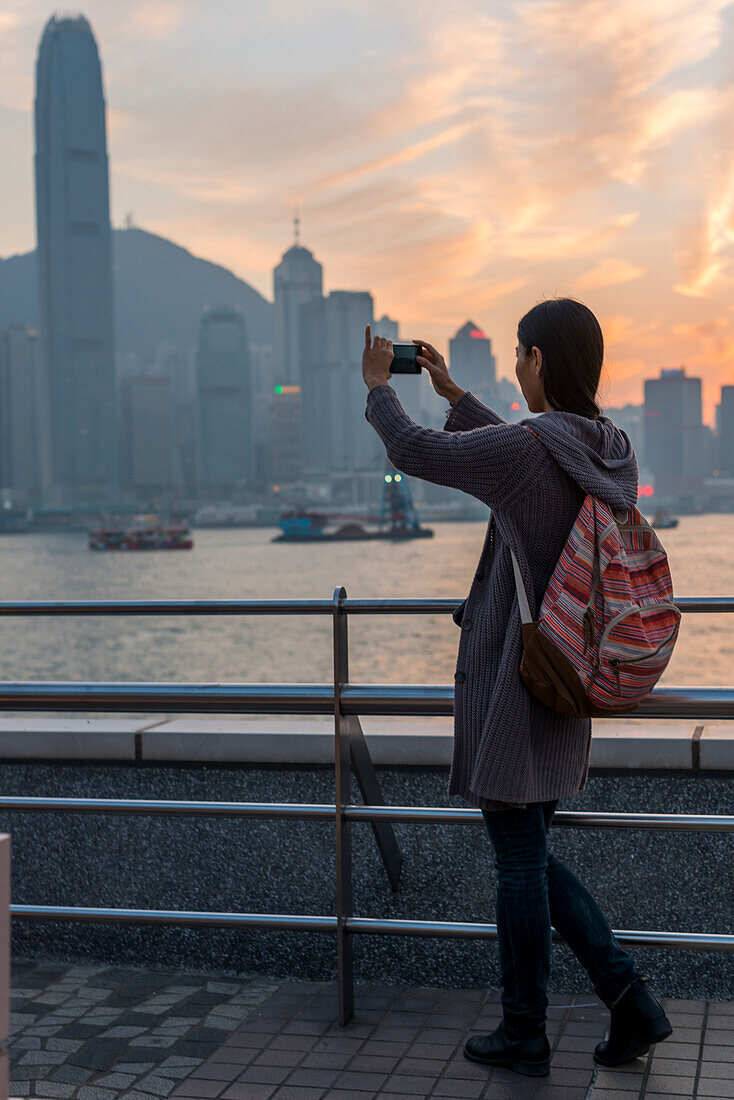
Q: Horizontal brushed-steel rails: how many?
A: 4